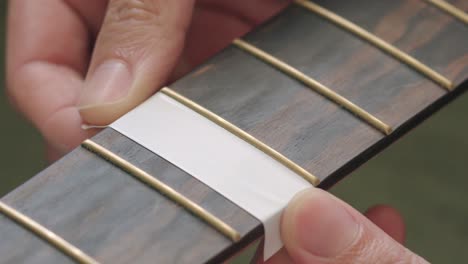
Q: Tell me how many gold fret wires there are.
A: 6